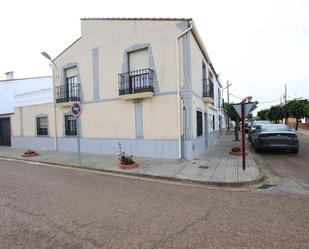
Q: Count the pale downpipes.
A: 2